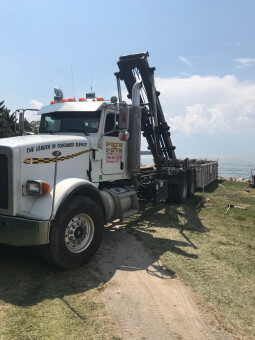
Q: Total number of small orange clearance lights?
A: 5